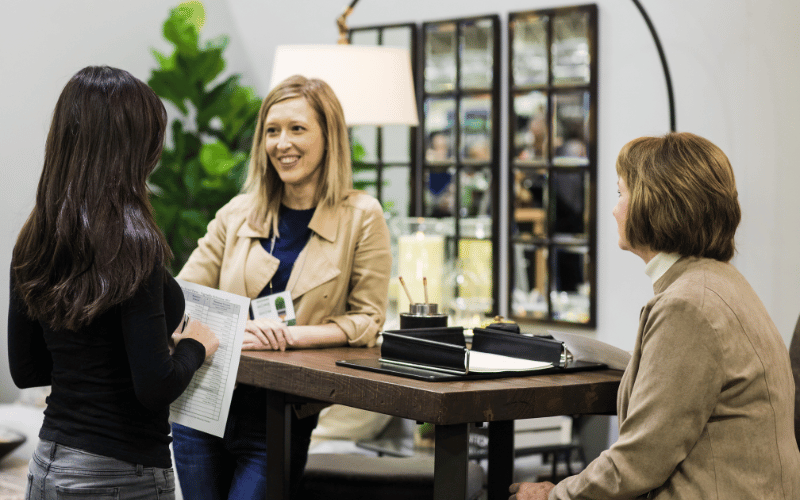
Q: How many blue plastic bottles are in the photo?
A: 0